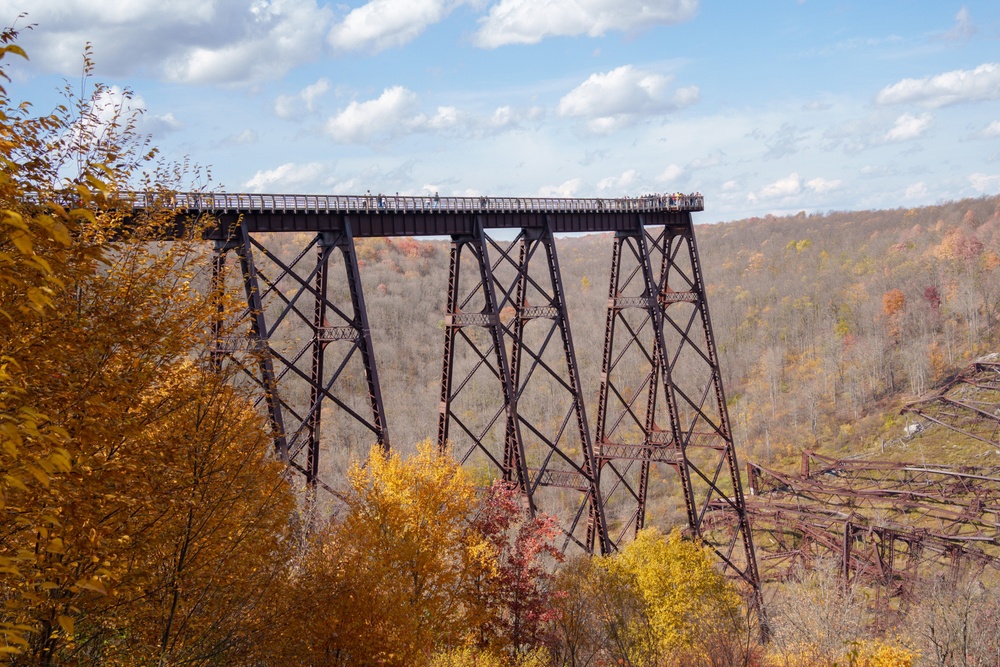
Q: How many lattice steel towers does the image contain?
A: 3